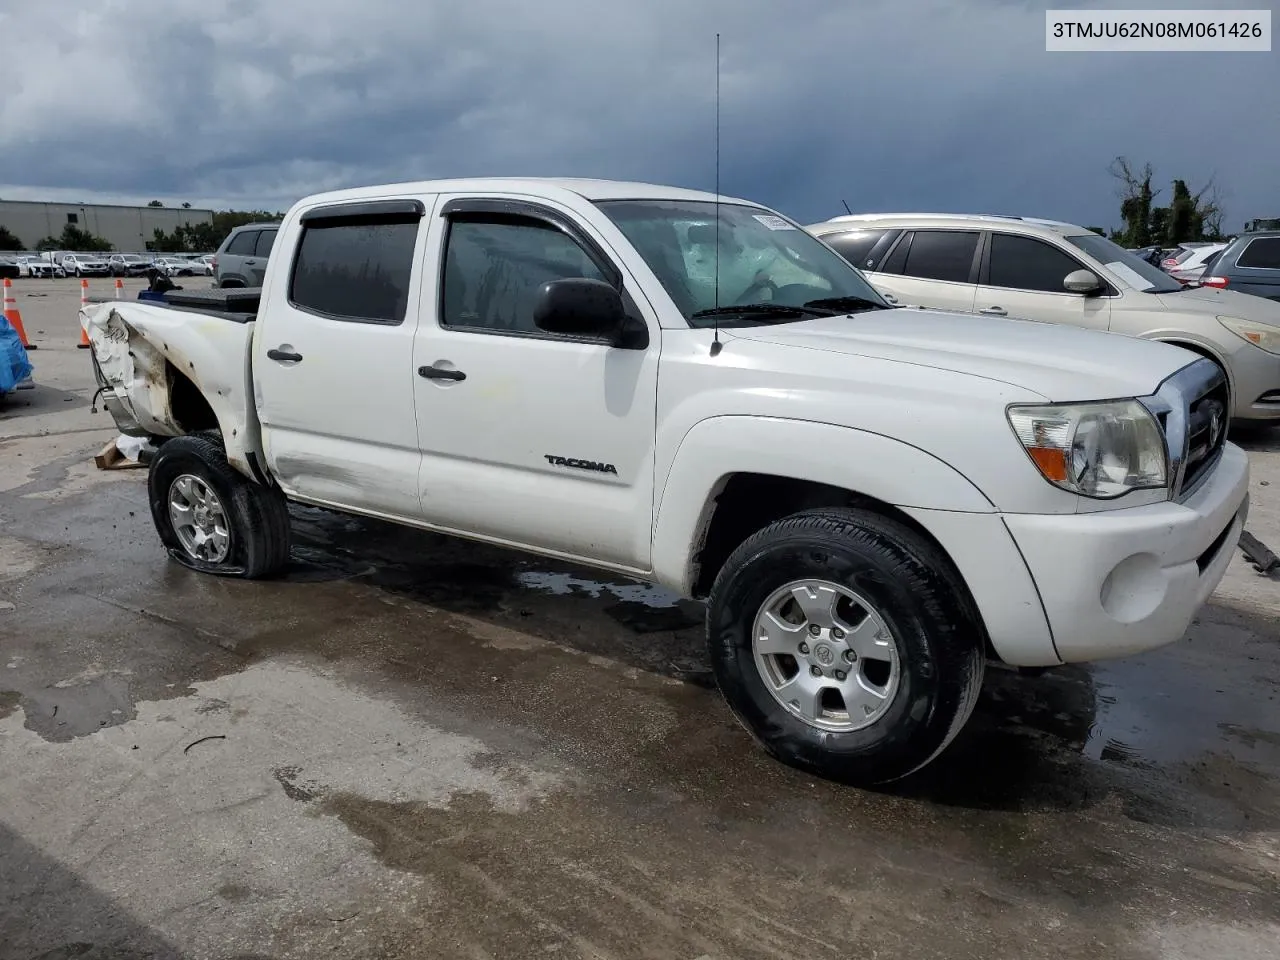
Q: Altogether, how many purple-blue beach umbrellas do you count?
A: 0